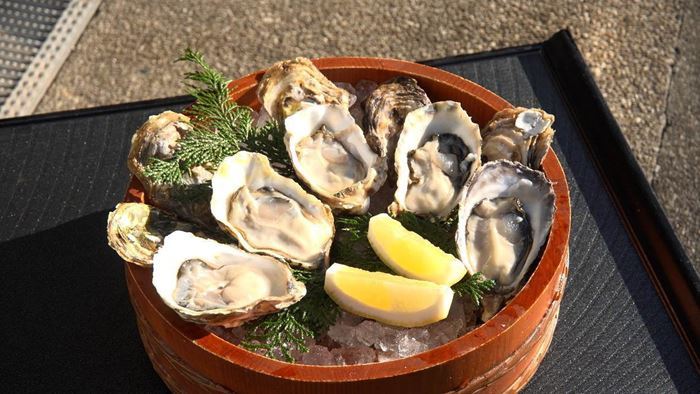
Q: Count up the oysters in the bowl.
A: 10